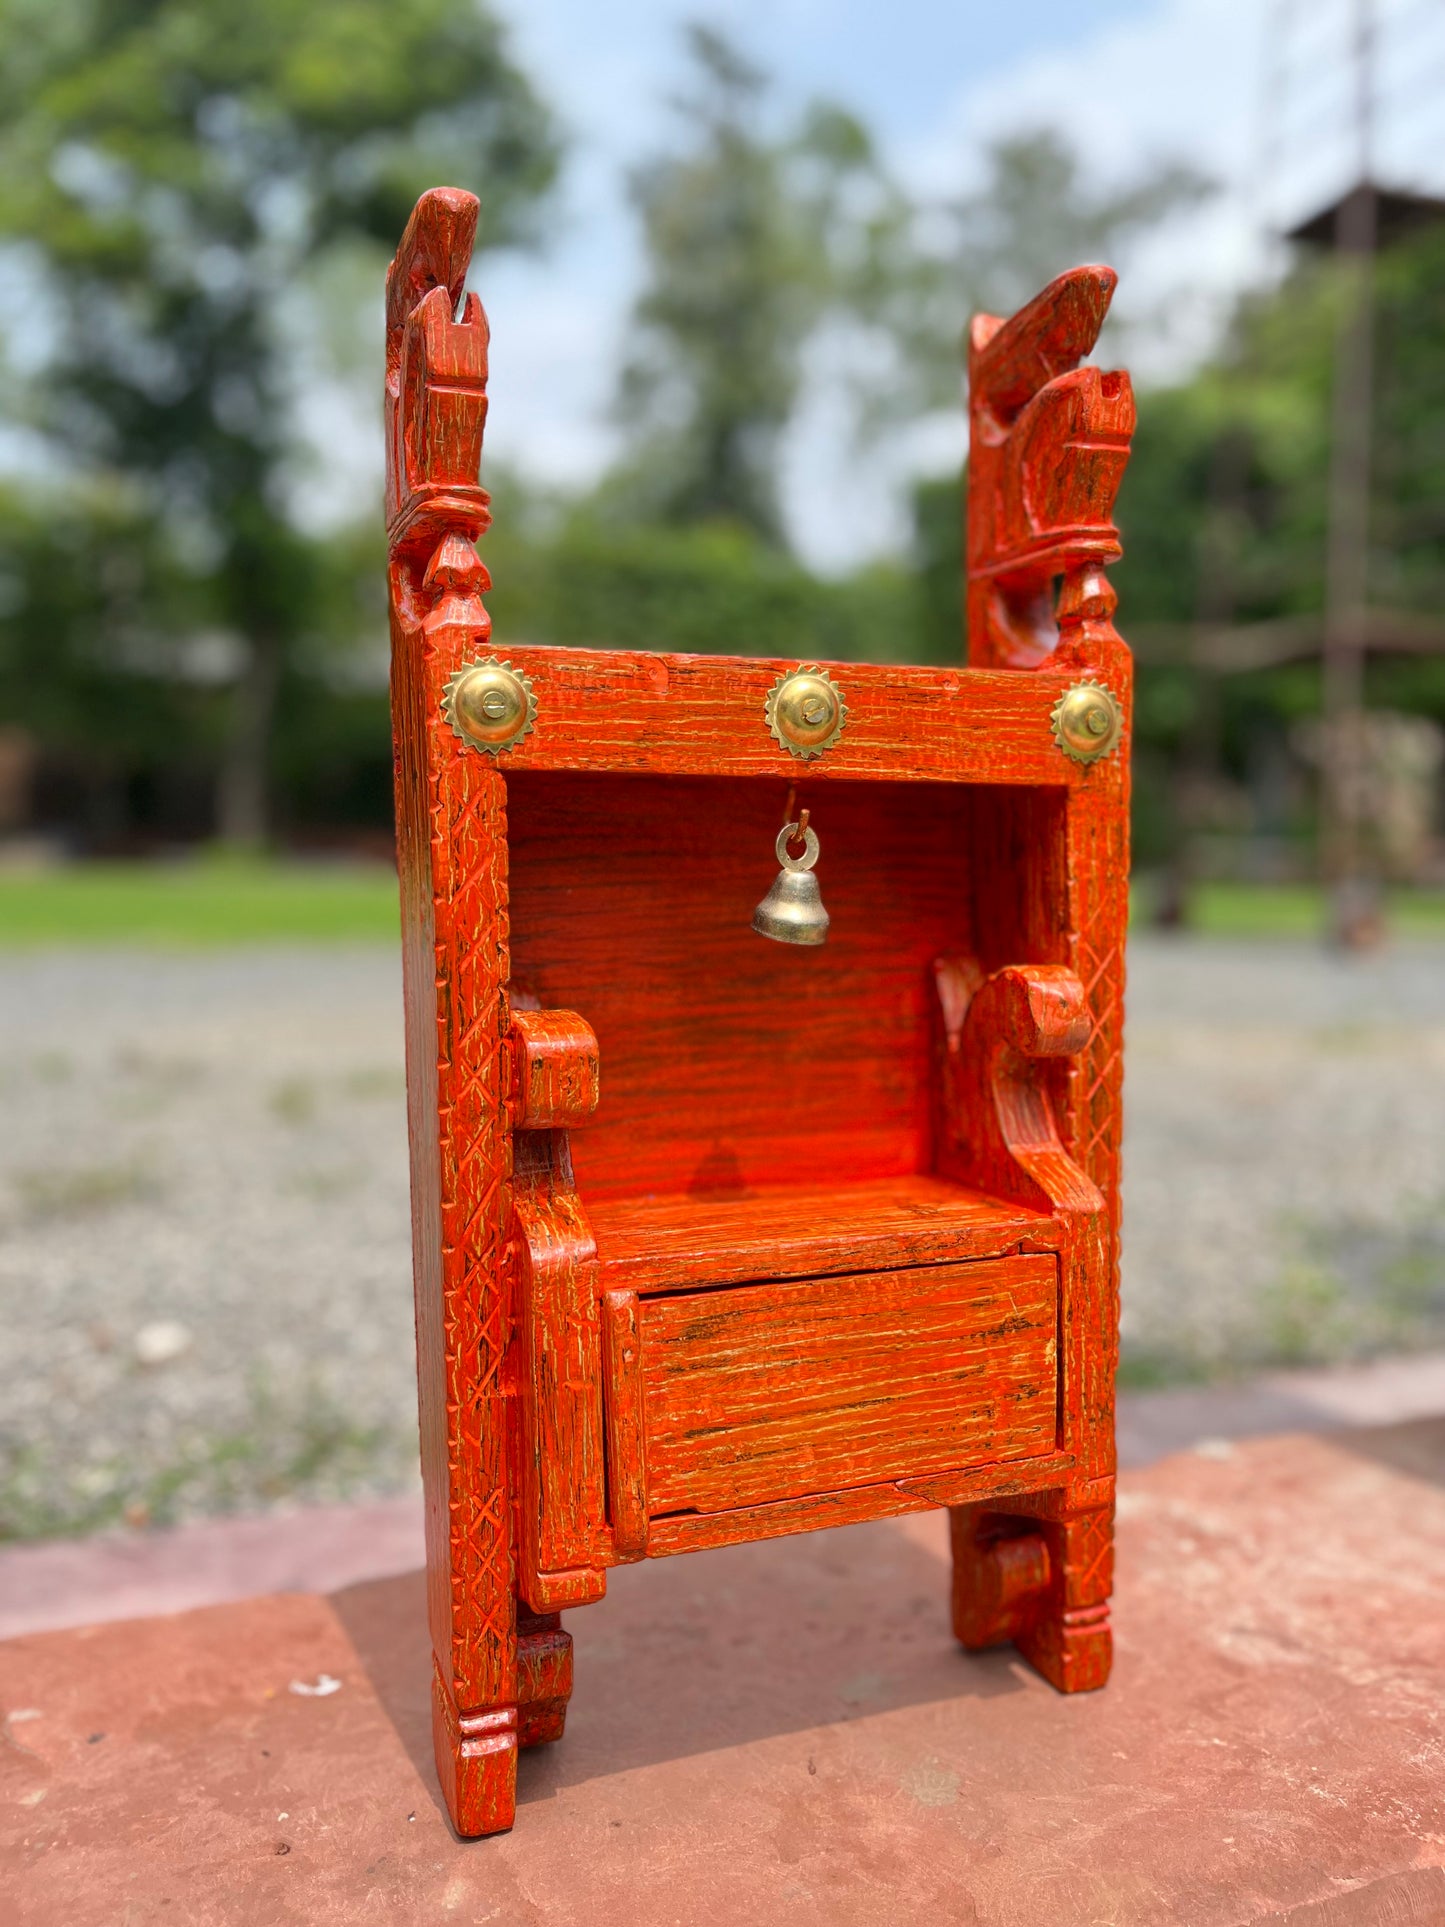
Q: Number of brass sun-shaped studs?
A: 3